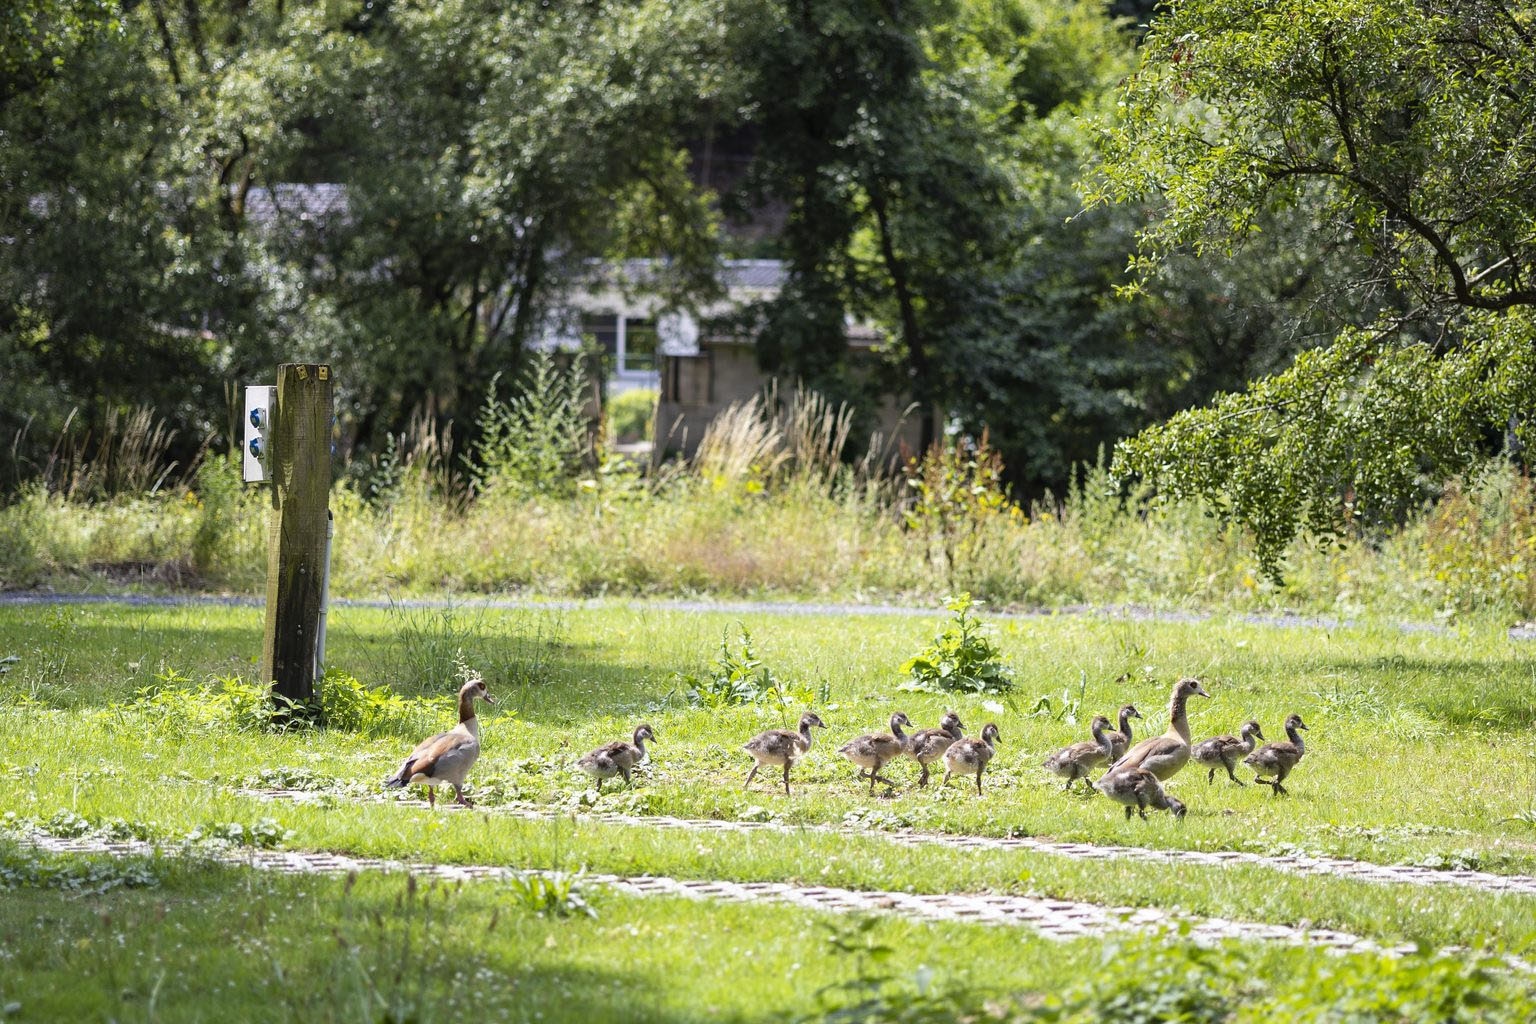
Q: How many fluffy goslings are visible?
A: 10